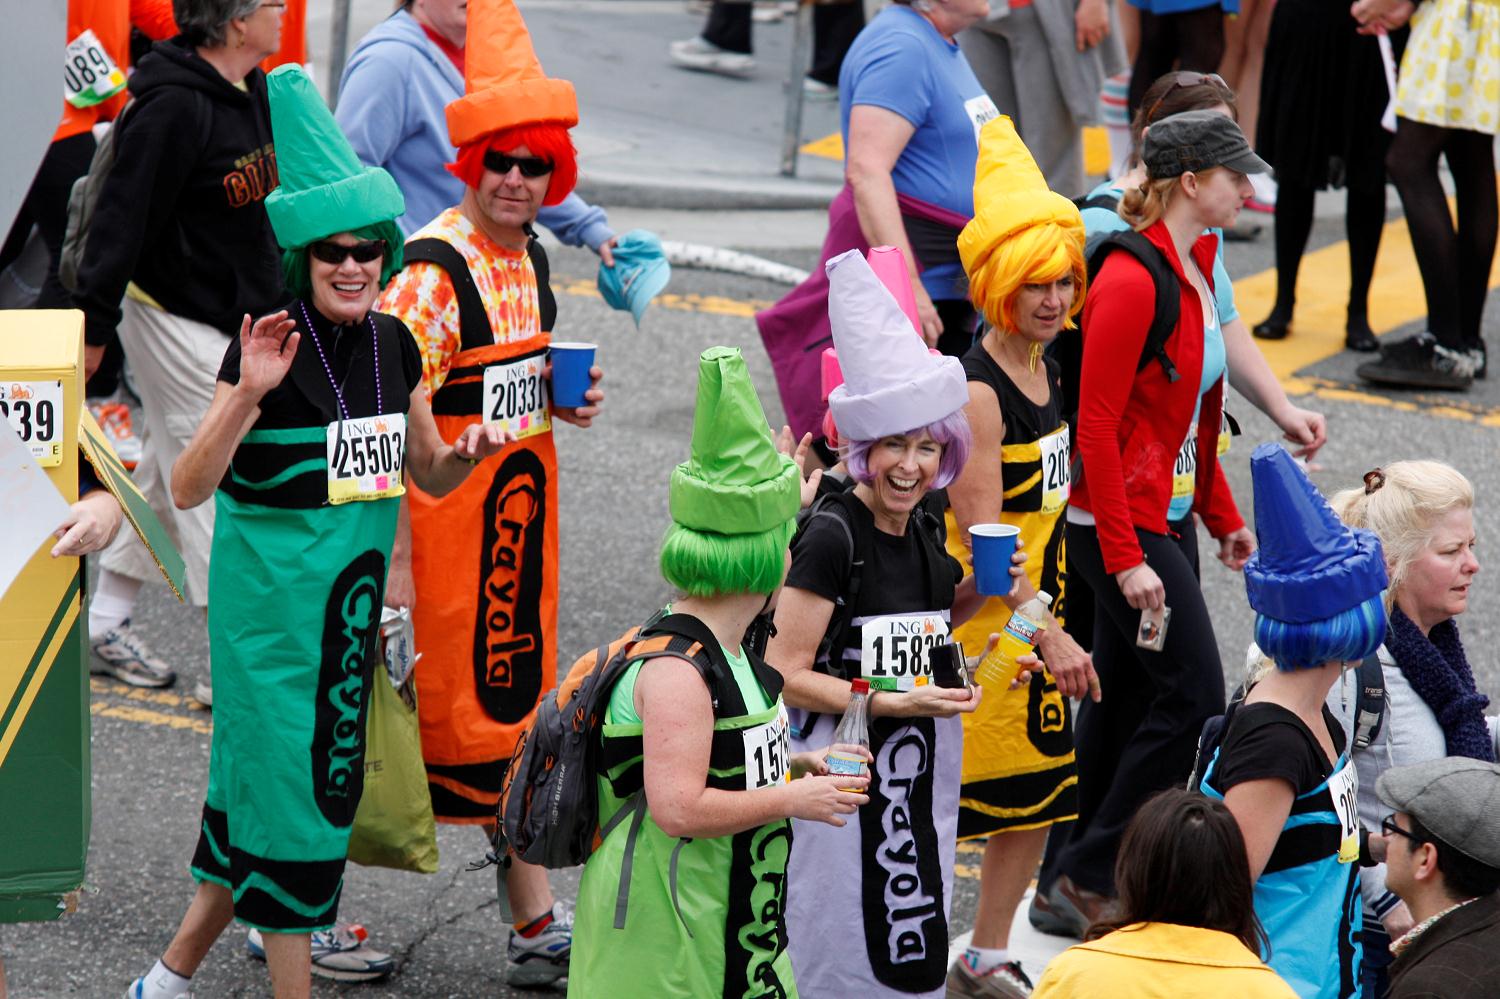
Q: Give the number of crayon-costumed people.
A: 7